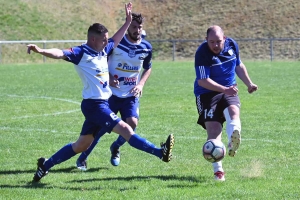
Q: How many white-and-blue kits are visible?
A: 2